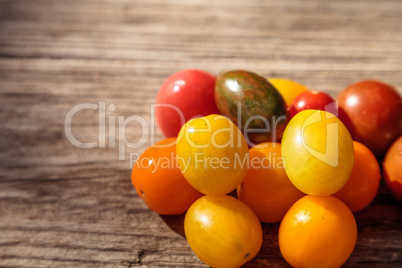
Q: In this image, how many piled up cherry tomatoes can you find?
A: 13